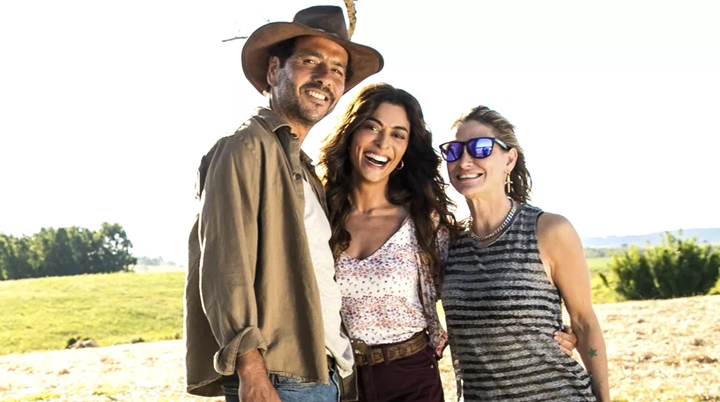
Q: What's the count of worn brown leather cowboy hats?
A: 1